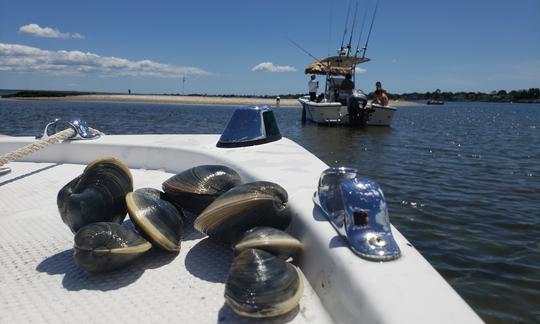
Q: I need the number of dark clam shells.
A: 7